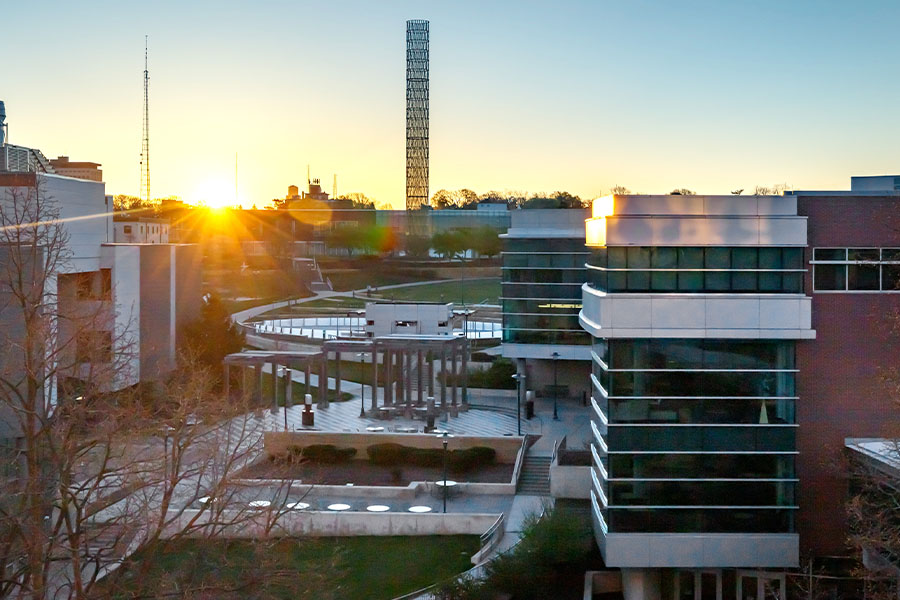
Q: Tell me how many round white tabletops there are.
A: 7